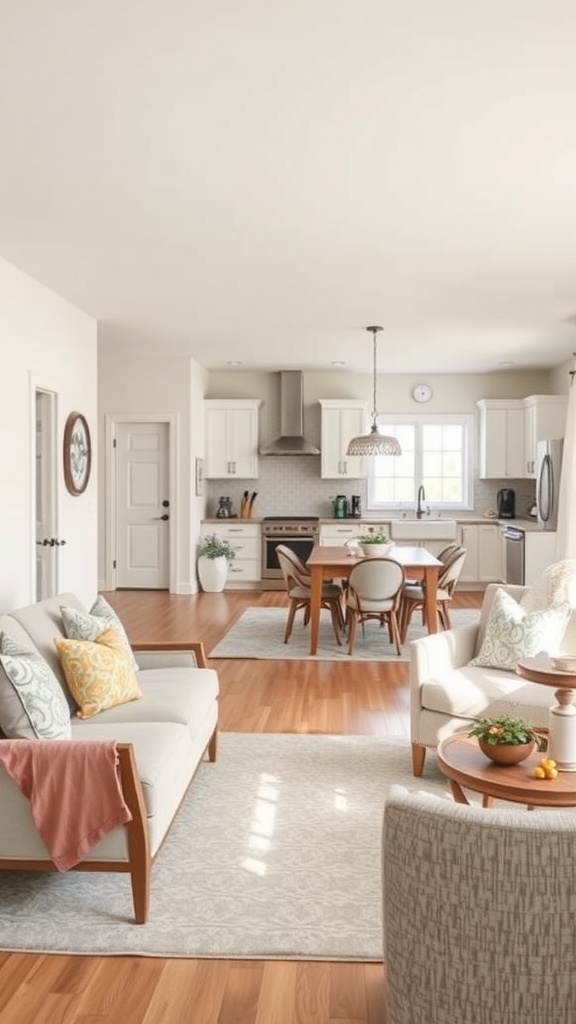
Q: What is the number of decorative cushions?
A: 4